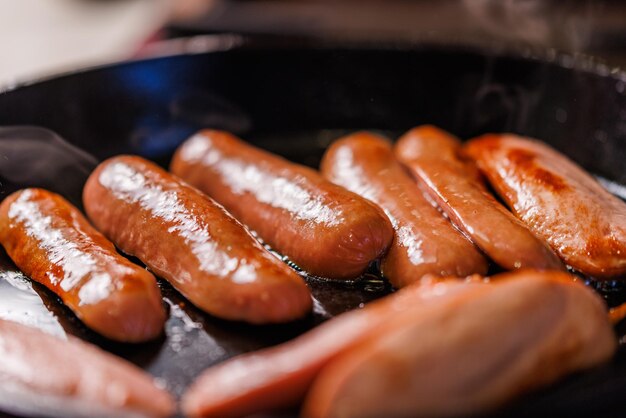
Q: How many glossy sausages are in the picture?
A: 9